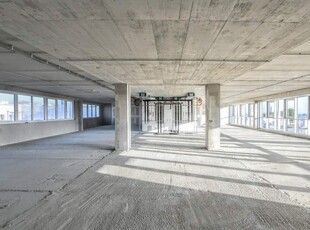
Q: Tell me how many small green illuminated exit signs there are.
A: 0